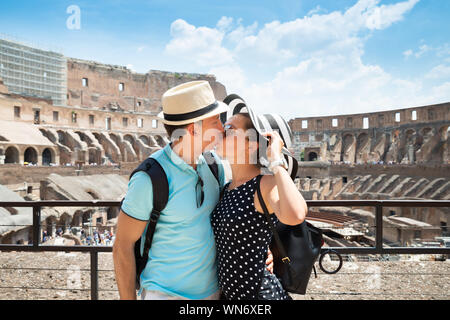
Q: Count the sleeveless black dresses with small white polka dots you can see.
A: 1